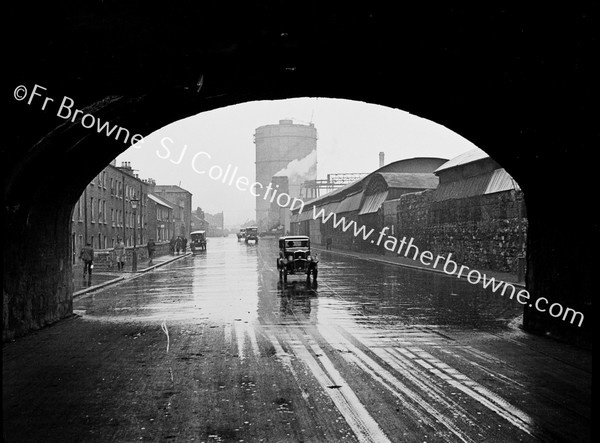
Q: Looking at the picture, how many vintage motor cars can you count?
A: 4